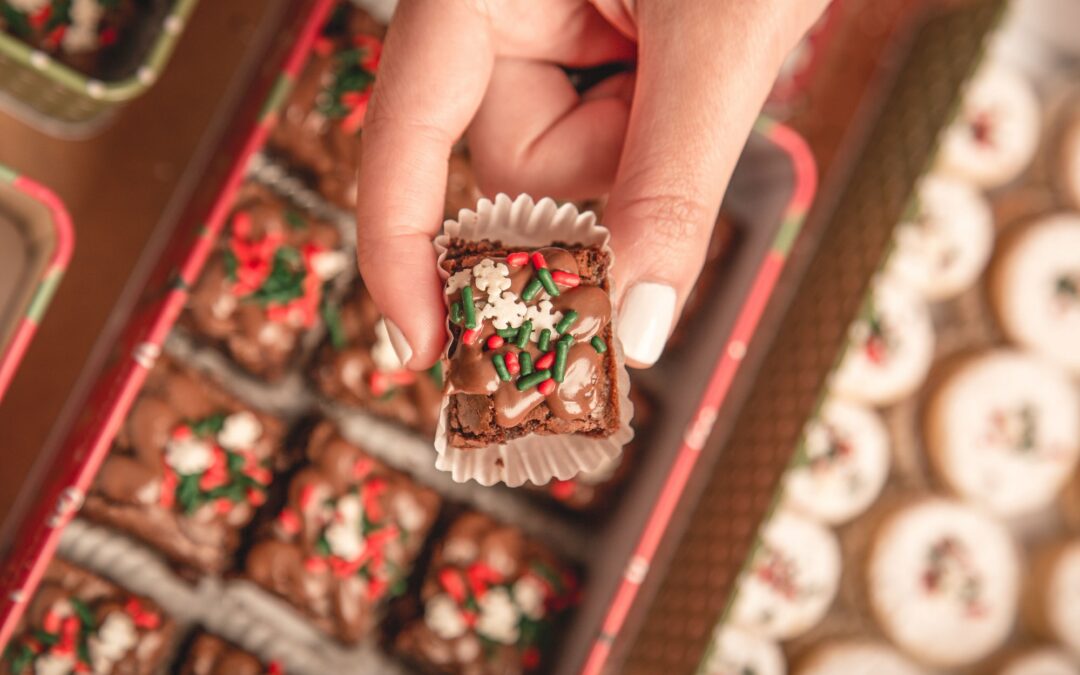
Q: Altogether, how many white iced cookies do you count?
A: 13